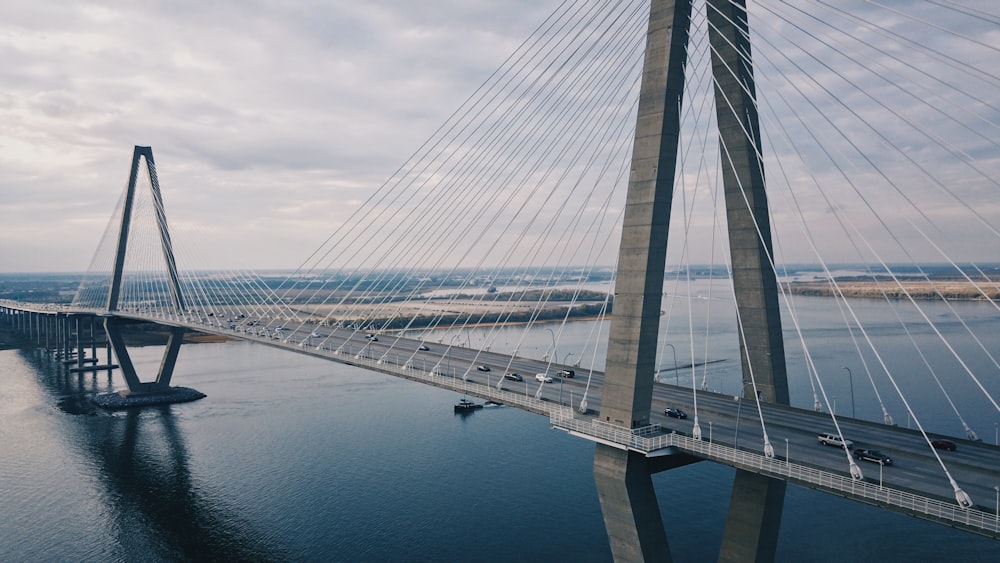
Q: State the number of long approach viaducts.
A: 1